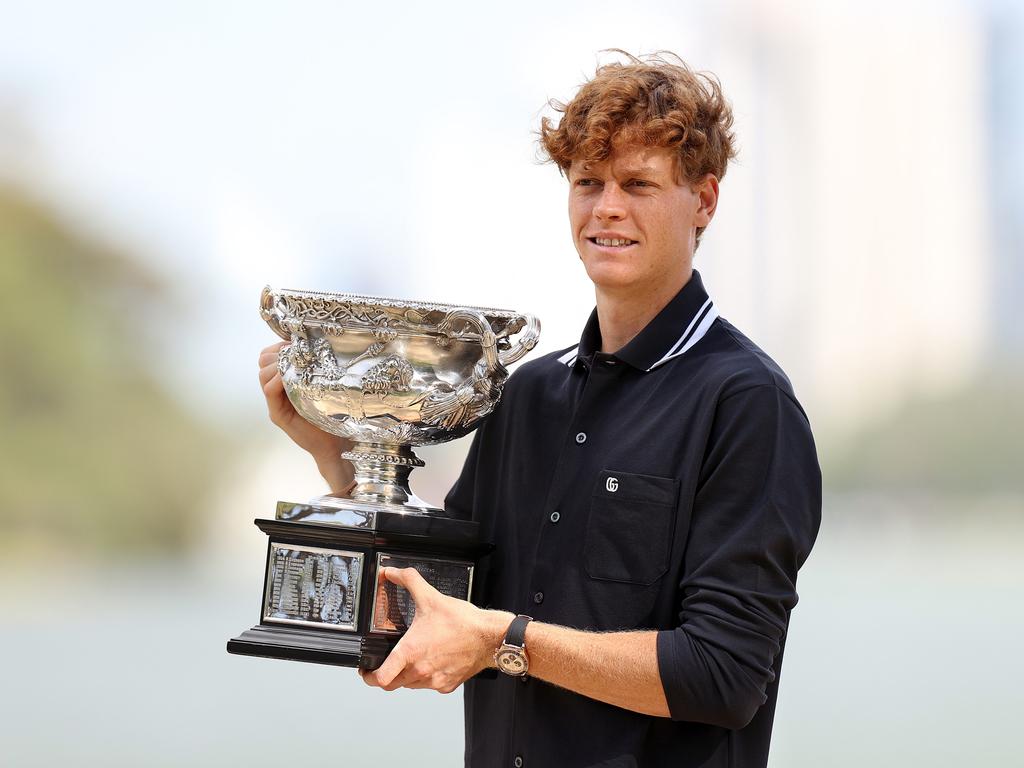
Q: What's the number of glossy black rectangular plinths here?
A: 1